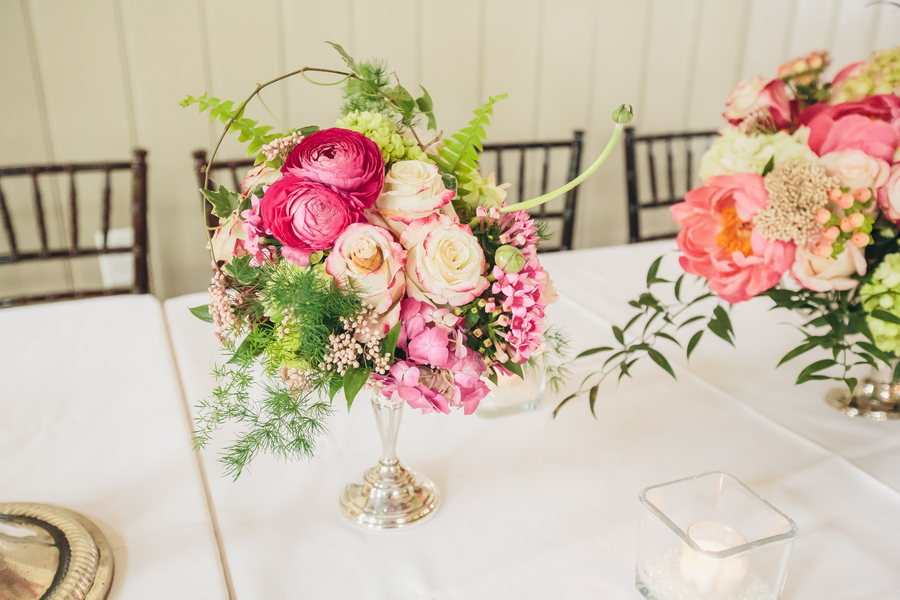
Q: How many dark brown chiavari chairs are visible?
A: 4